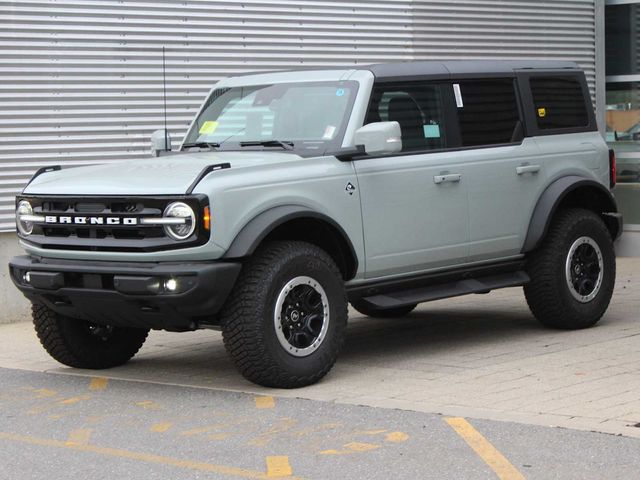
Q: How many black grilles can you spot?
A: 1